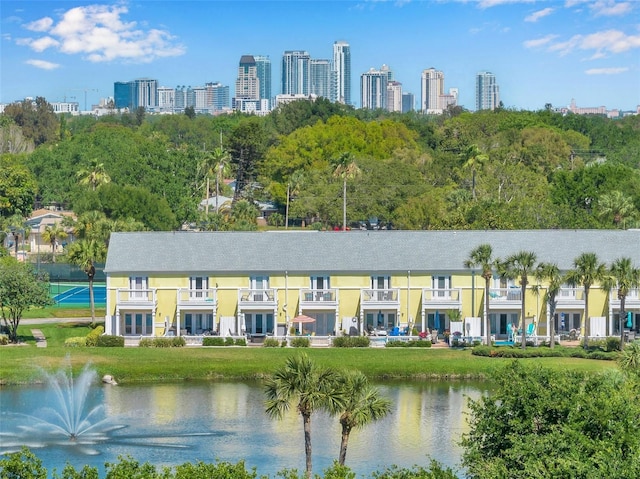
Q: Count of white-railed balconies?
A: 9